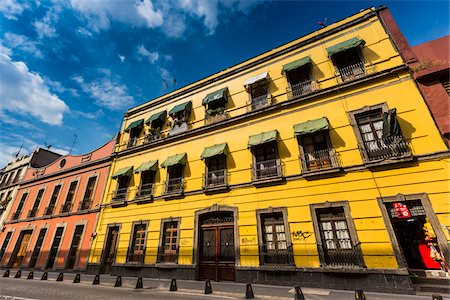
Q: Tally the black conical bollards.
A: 15